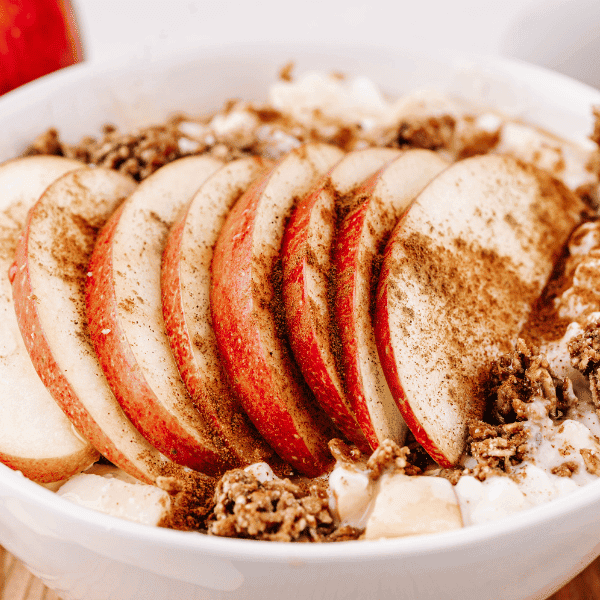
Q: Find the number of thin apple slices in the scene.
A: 8